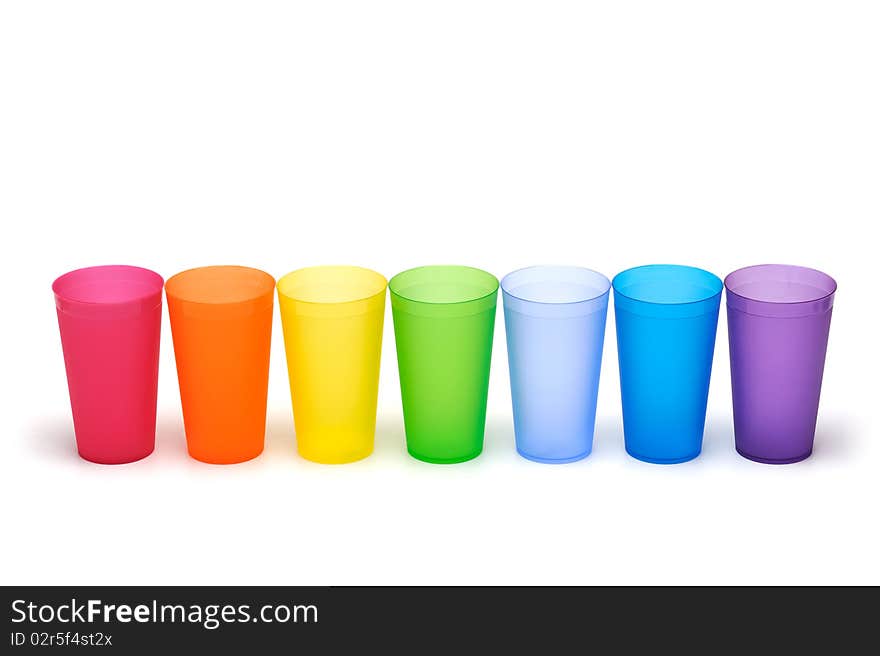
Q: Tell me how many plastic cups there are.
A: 7